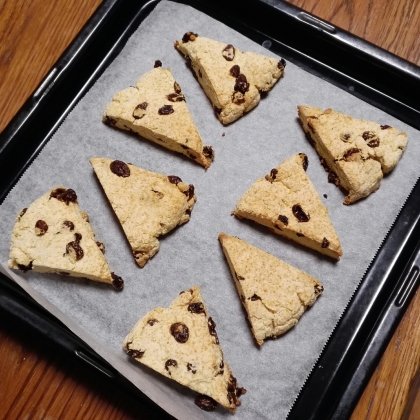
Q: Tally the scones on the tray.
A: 8